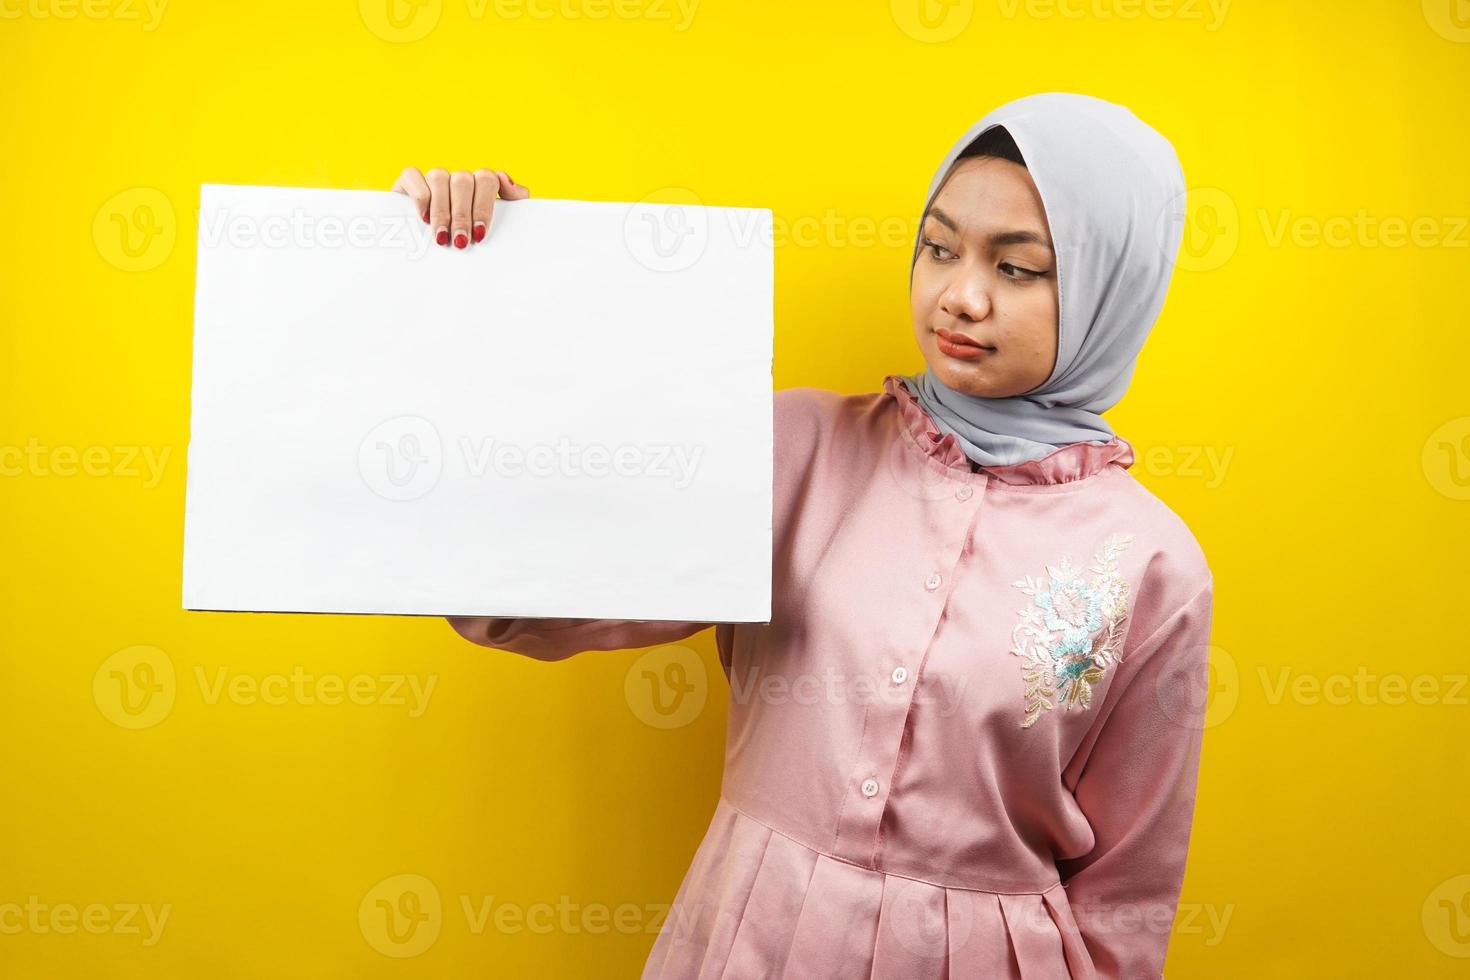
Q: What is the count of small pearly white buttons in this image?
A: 4